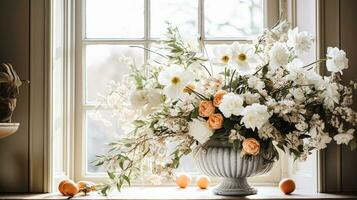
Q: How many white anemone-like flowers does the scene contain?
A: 3